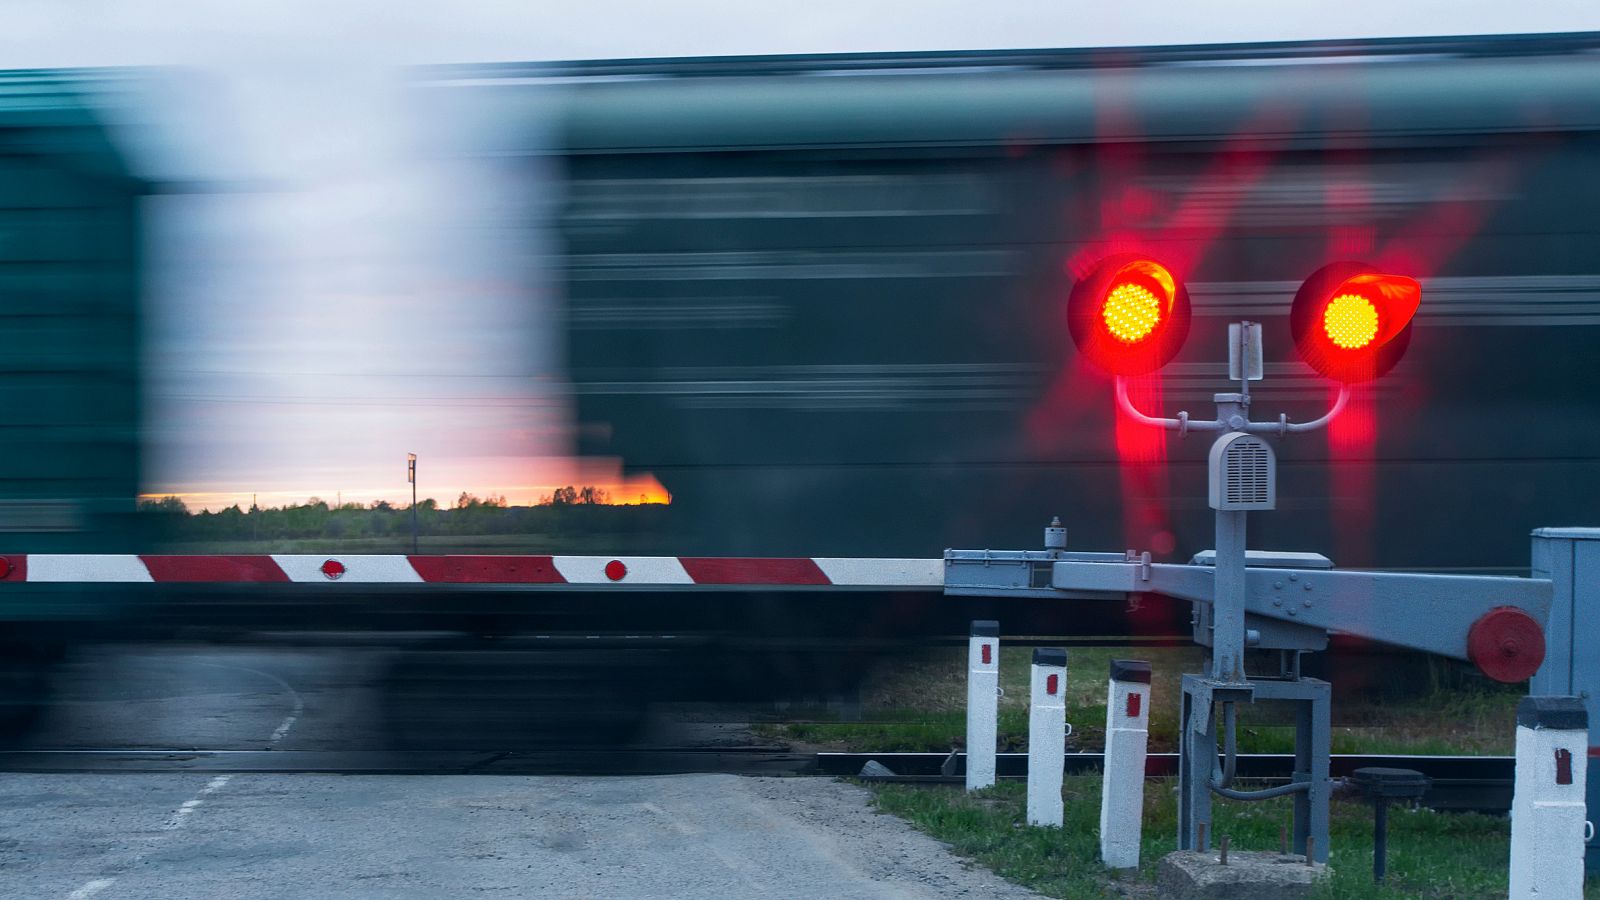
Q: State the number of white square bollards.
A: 4